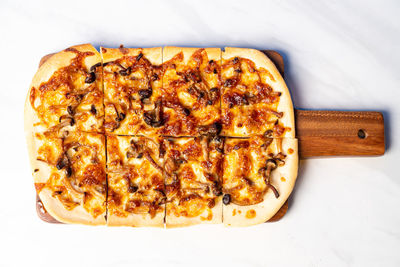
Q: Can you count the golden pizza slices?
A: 8